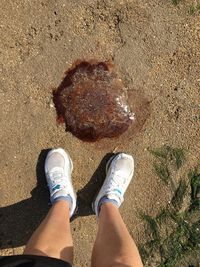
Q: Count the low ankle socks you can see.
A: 2